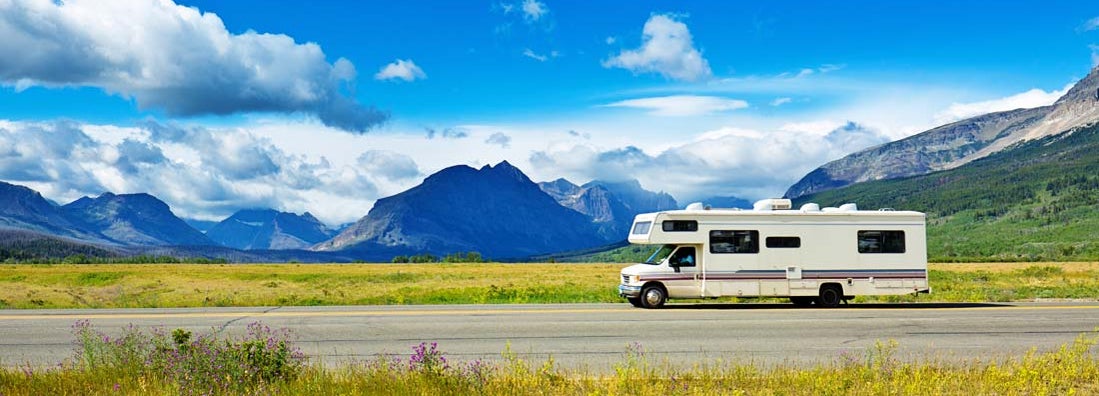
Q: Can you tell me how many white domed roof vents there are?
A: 3